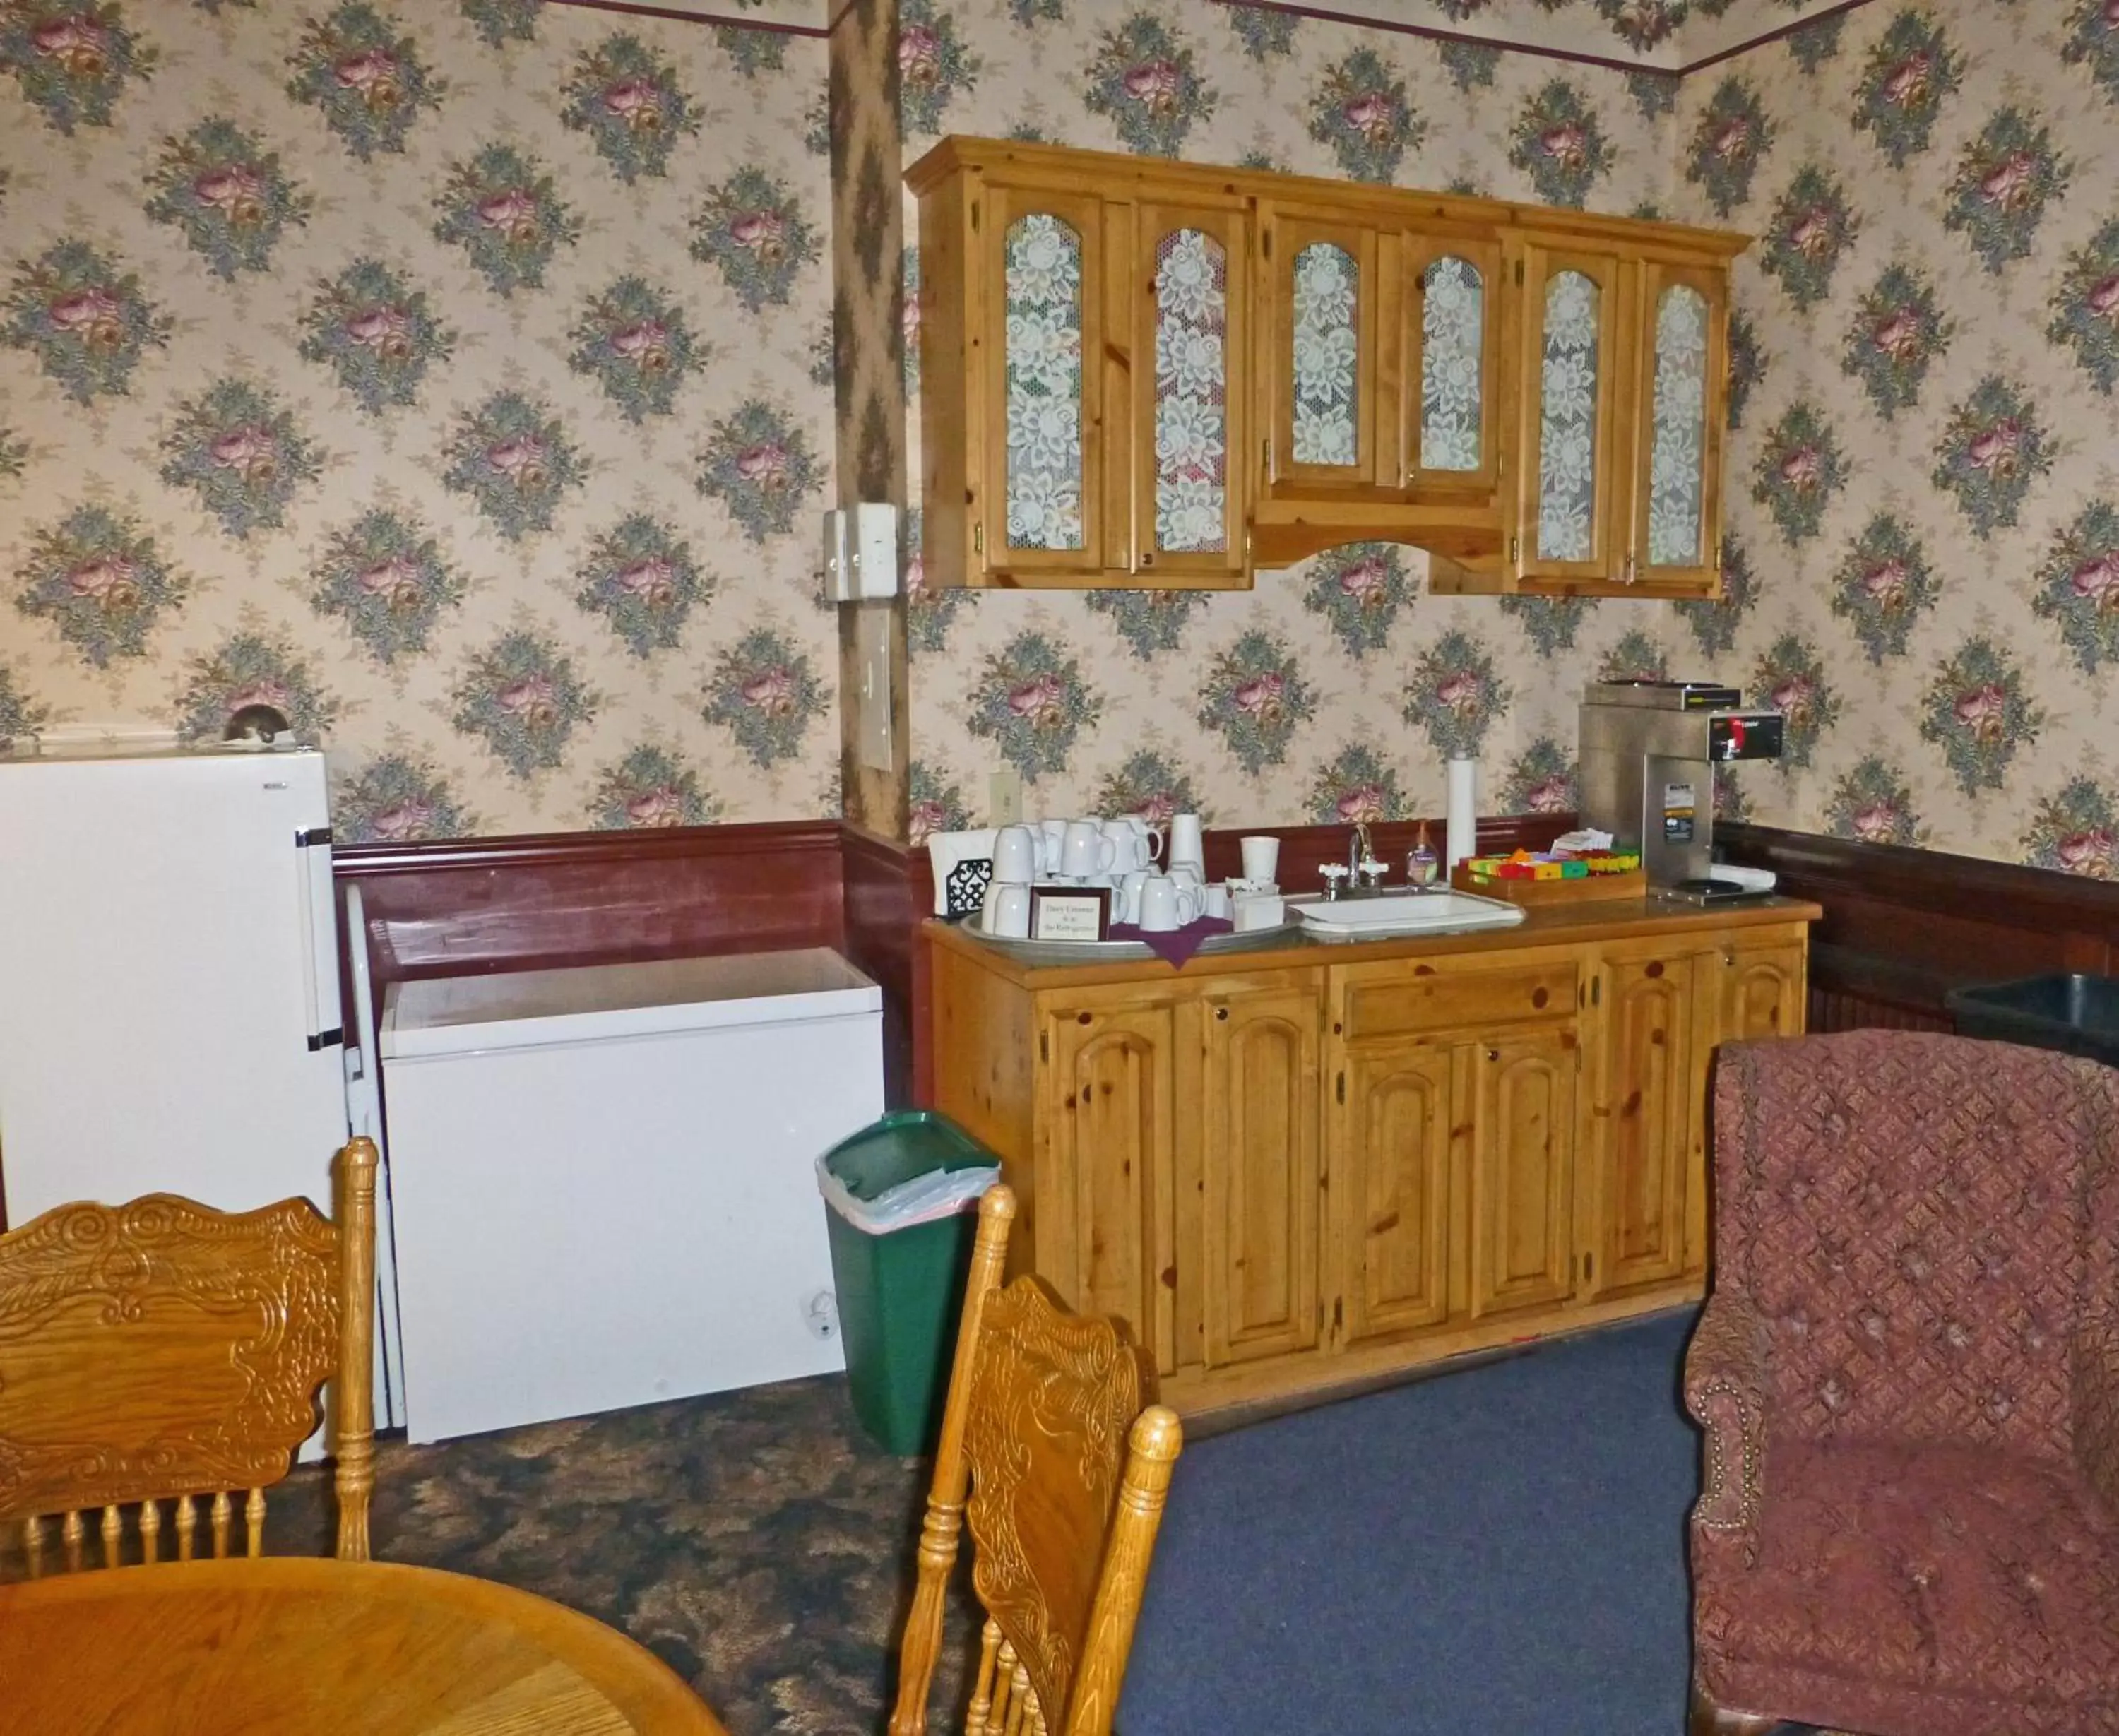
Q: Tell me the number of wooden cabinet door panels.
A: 12